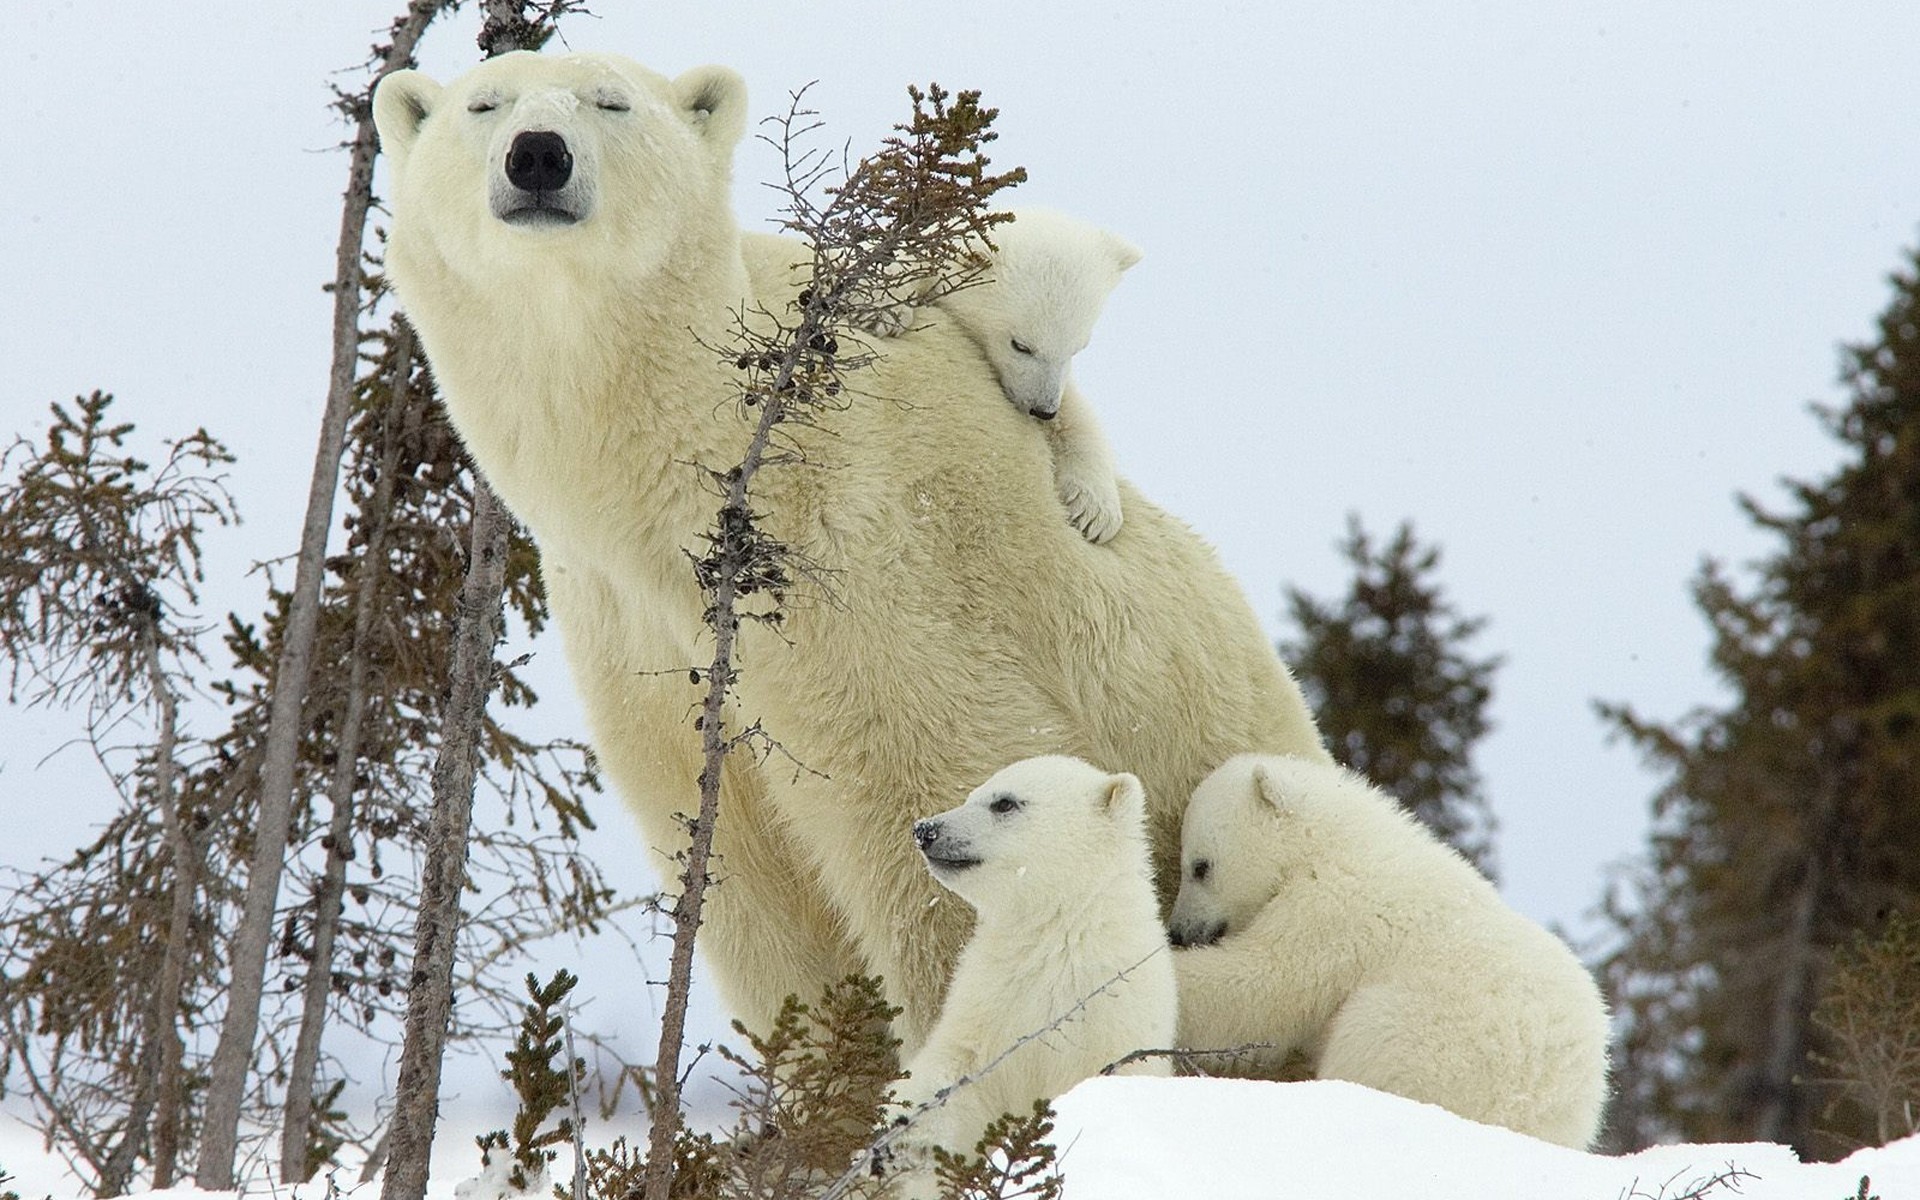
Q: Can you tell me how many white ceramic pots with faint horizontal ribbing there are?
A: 0